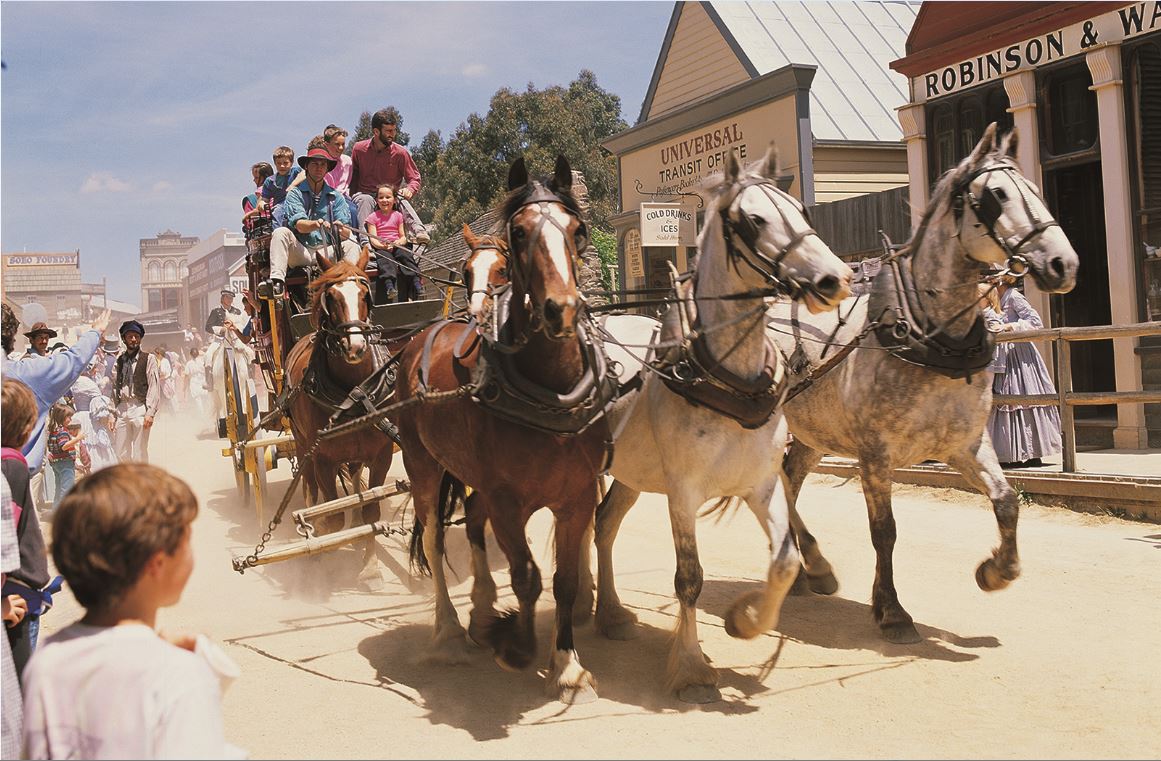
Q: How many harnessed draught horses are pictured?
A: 5